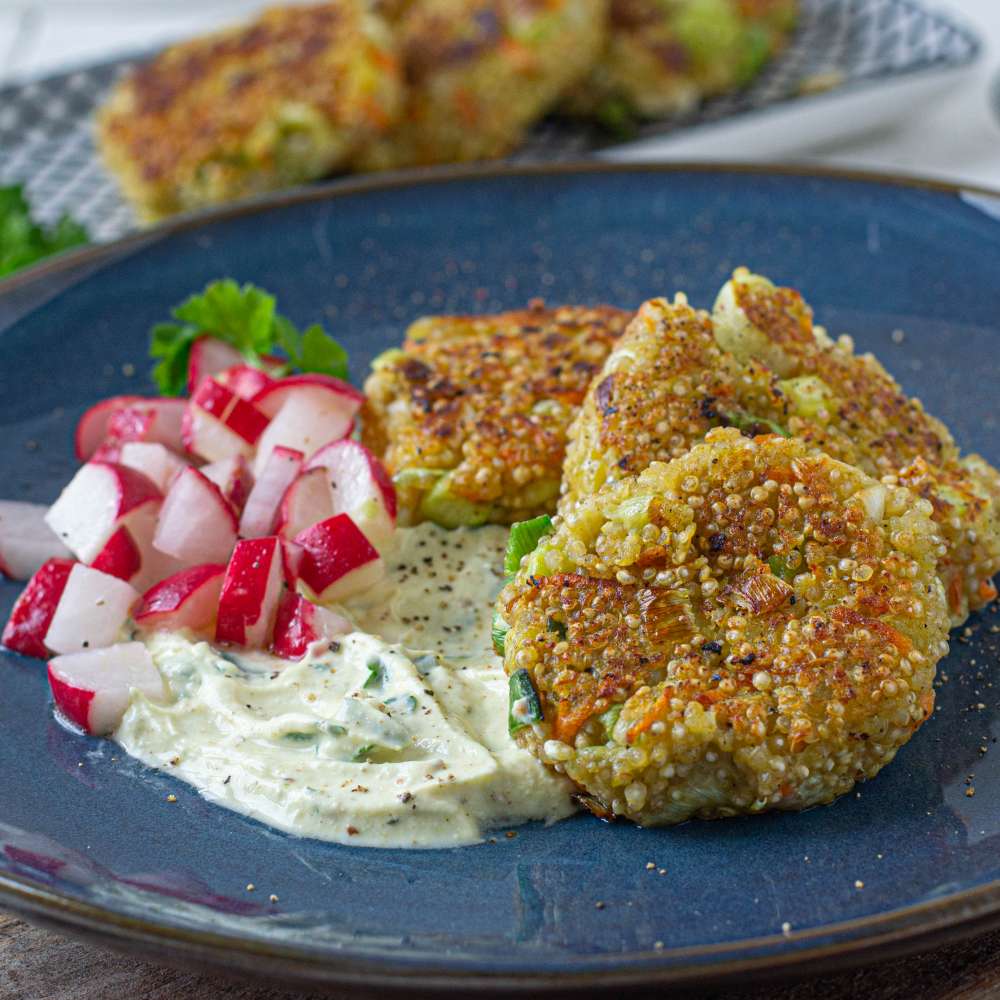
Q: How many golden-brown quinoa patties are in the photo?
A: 7